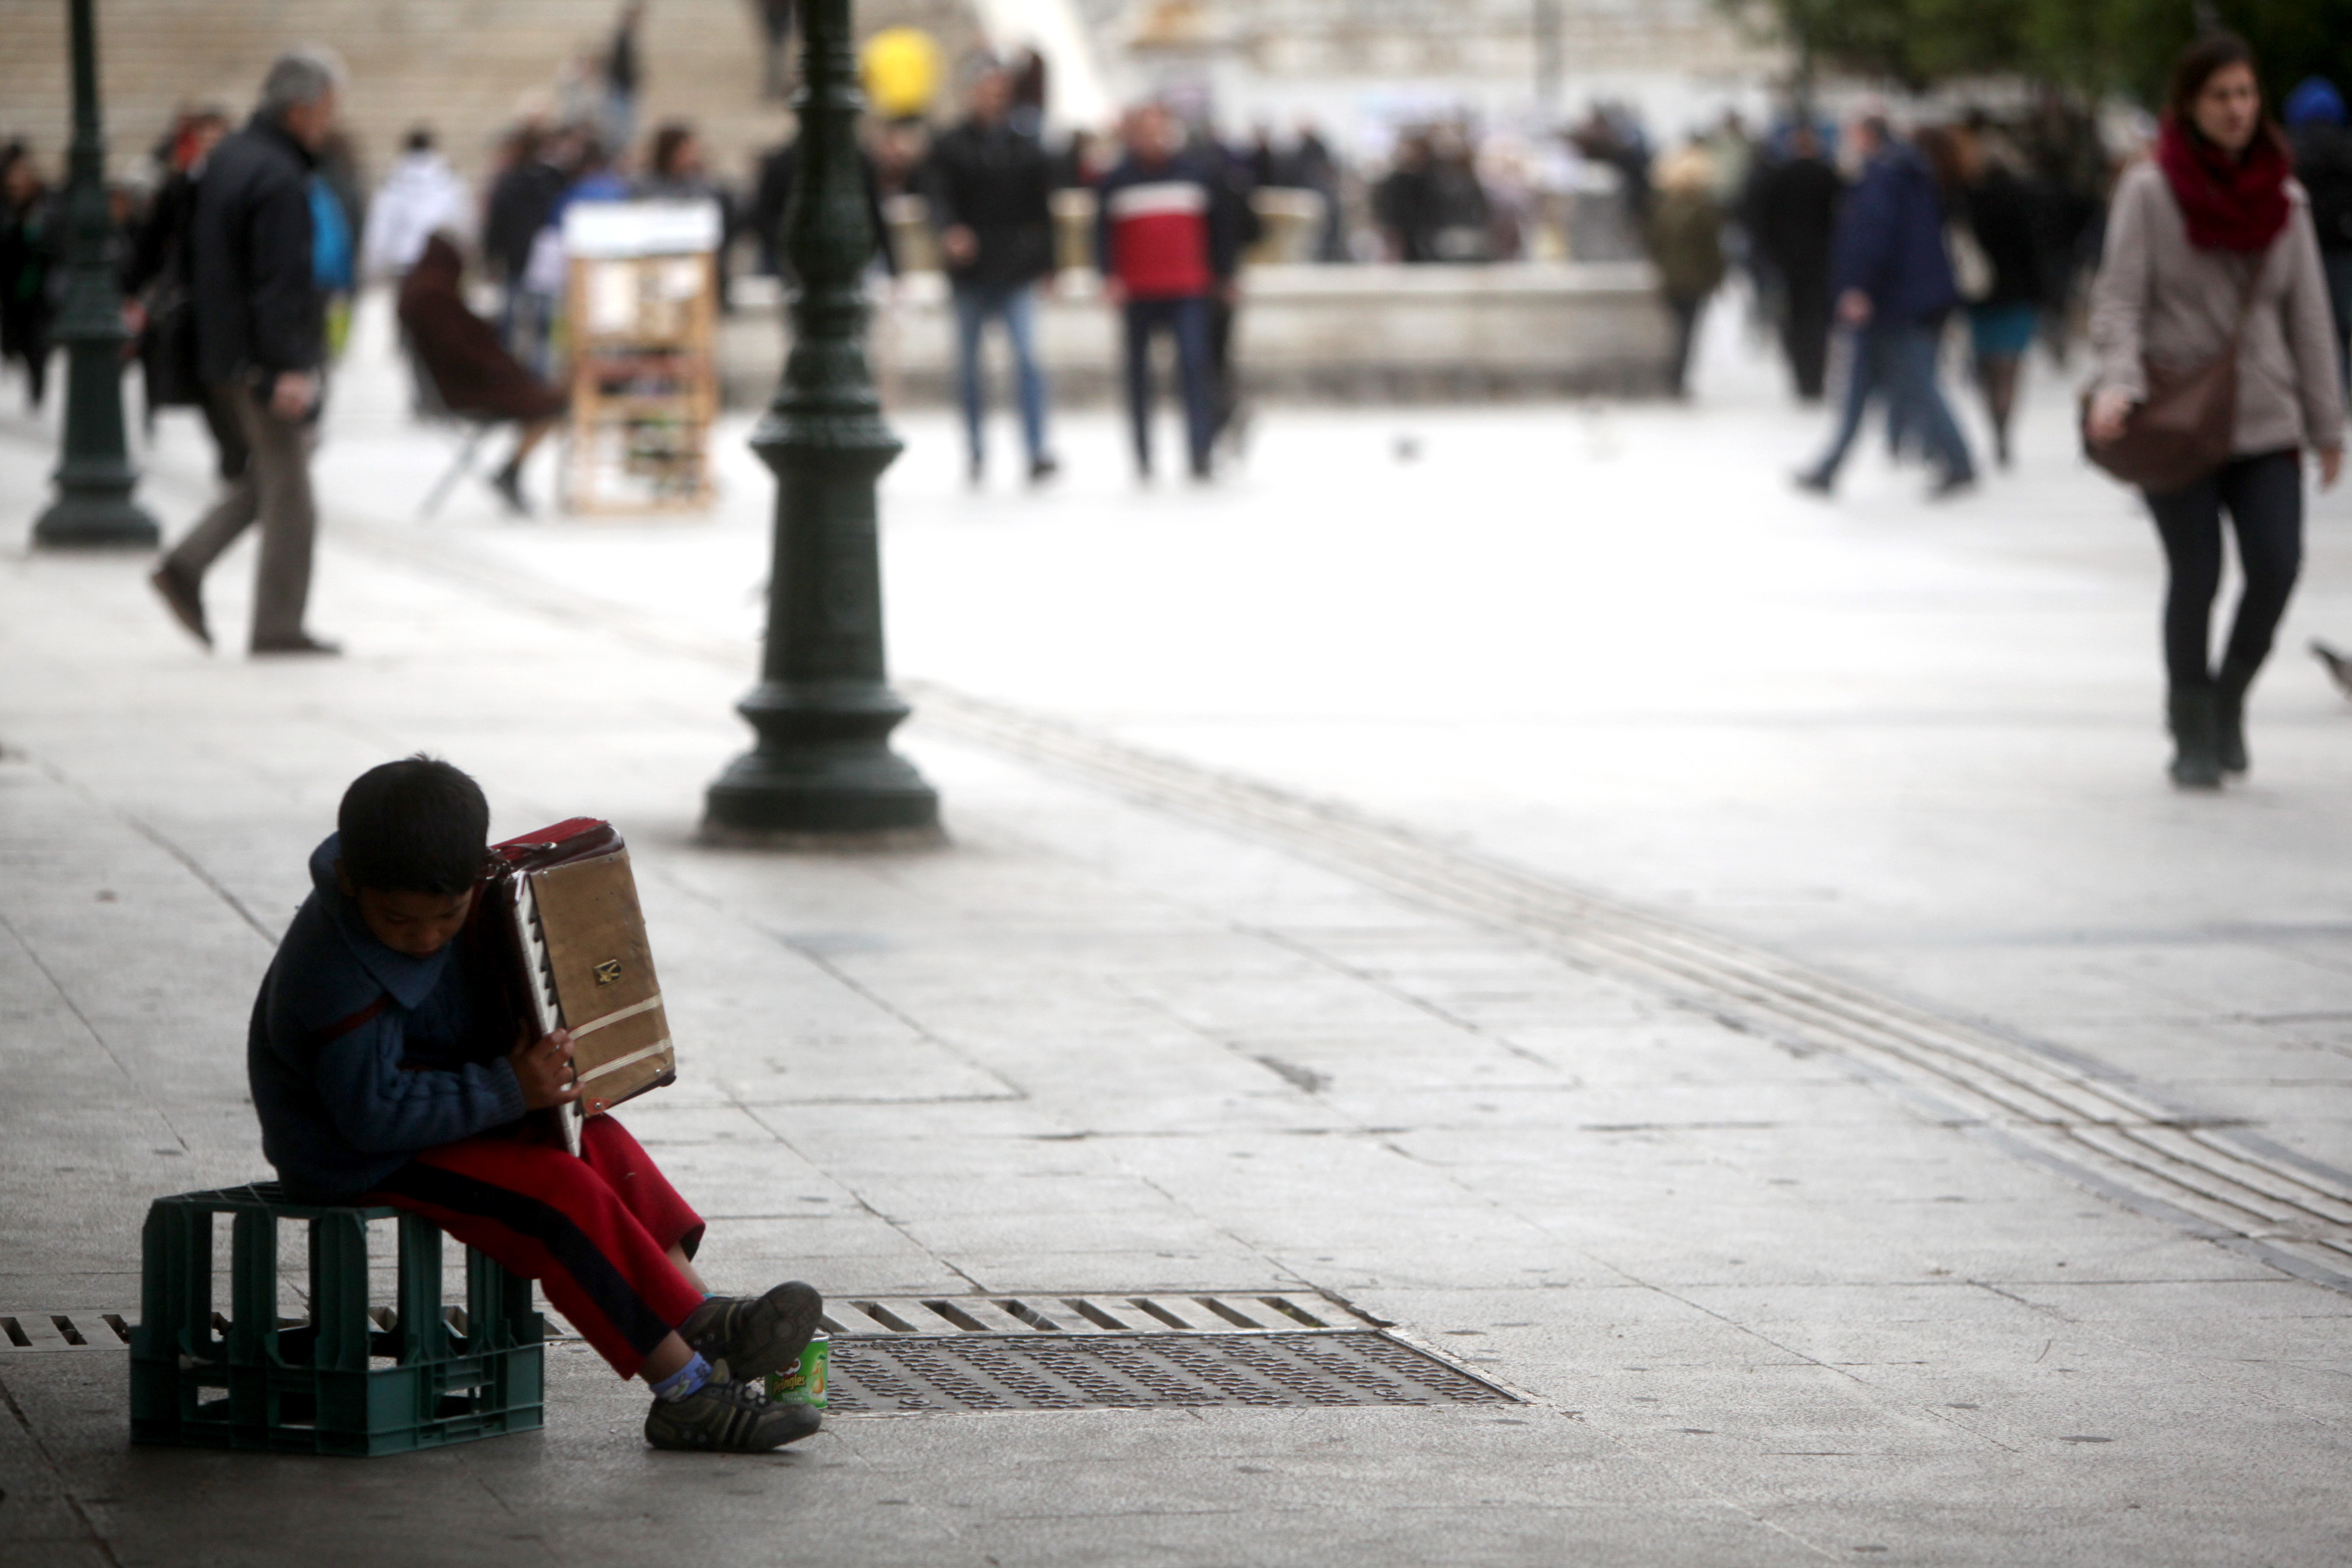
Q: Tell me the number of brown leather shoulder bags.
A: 1